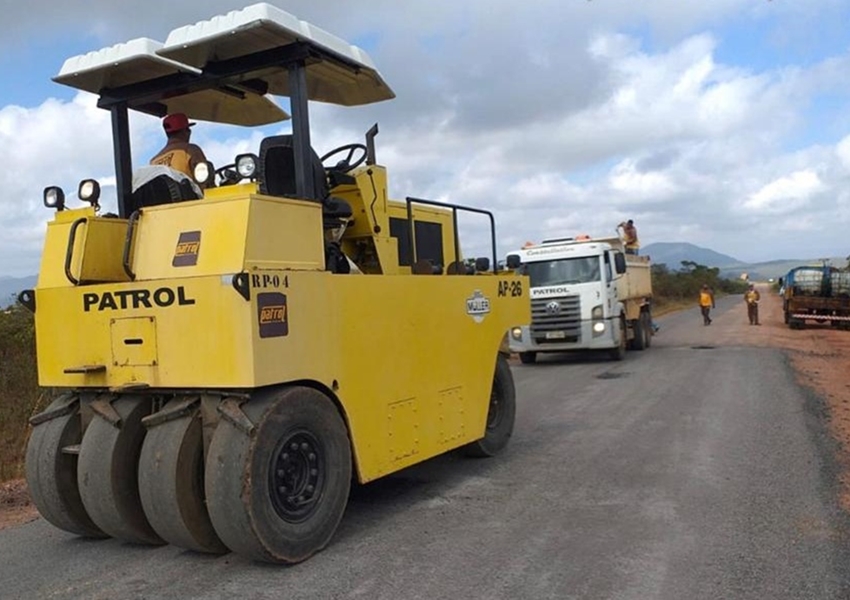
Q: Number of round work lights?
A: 4